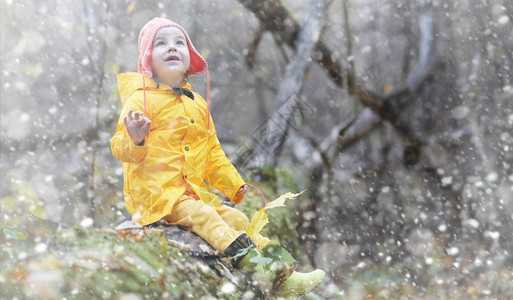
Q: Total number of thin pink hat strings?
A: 2